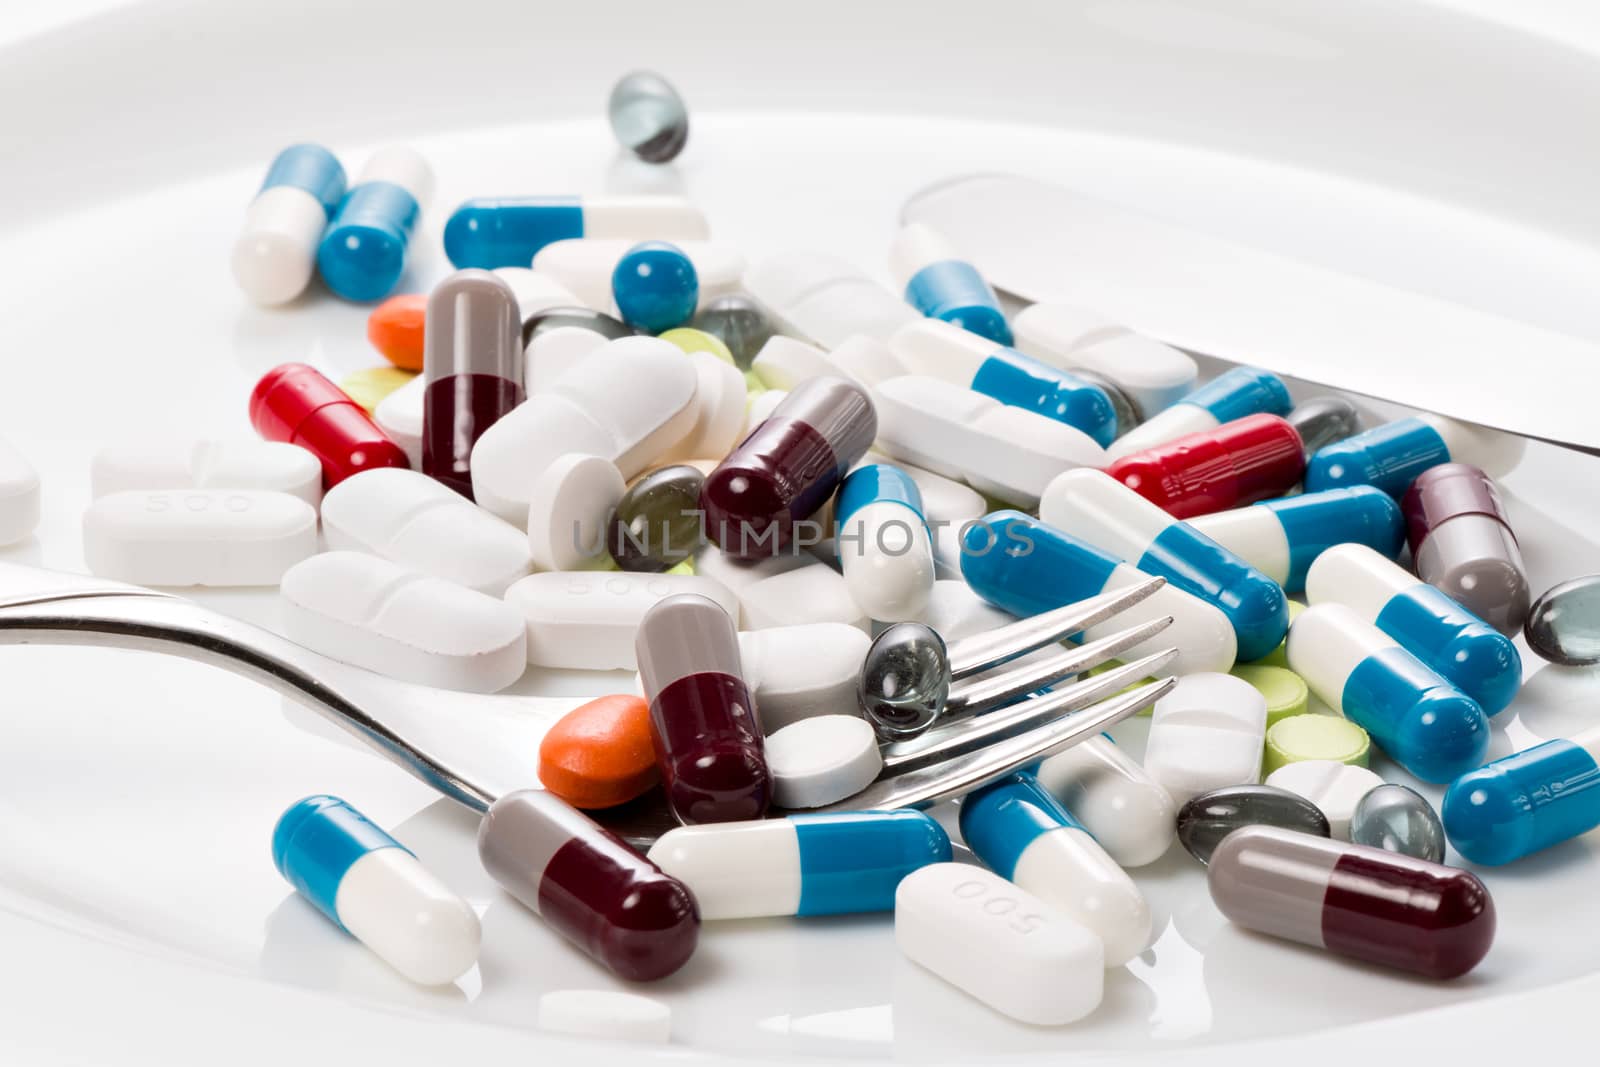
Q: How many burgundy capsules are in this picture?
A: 6